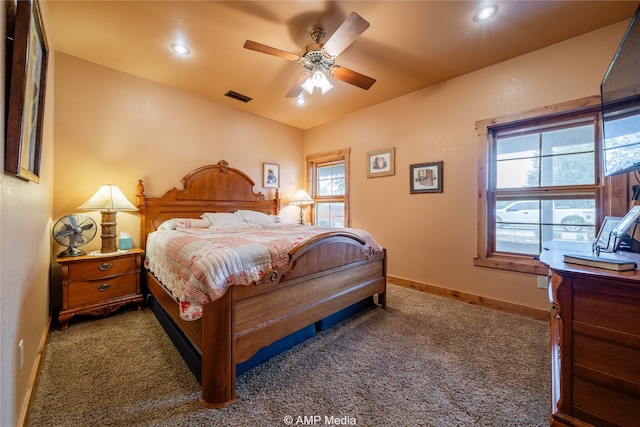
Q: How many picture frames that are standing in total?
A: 2